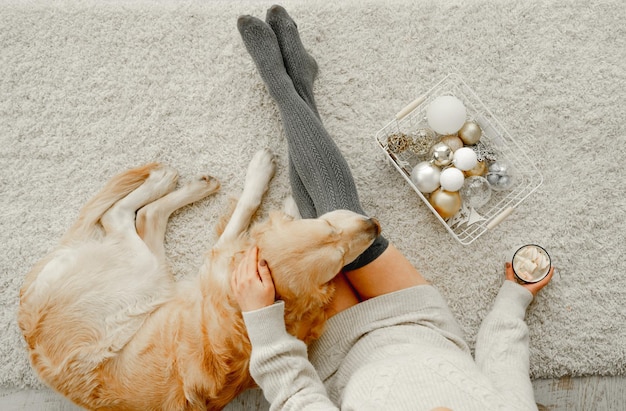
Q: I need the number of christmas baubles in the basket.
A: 13